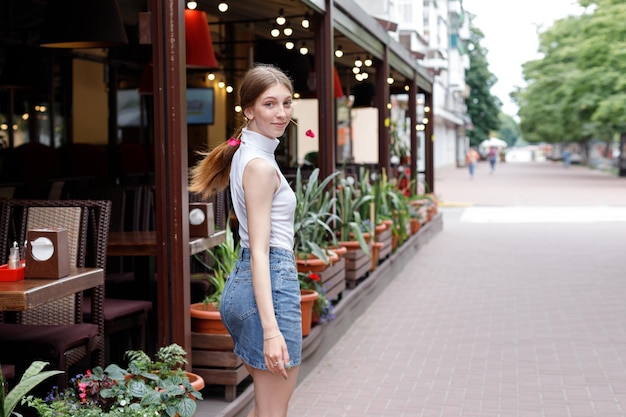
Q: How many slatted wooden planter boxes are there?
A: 4